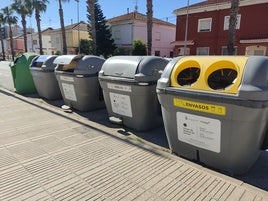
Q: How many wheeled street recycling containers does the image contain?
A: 5